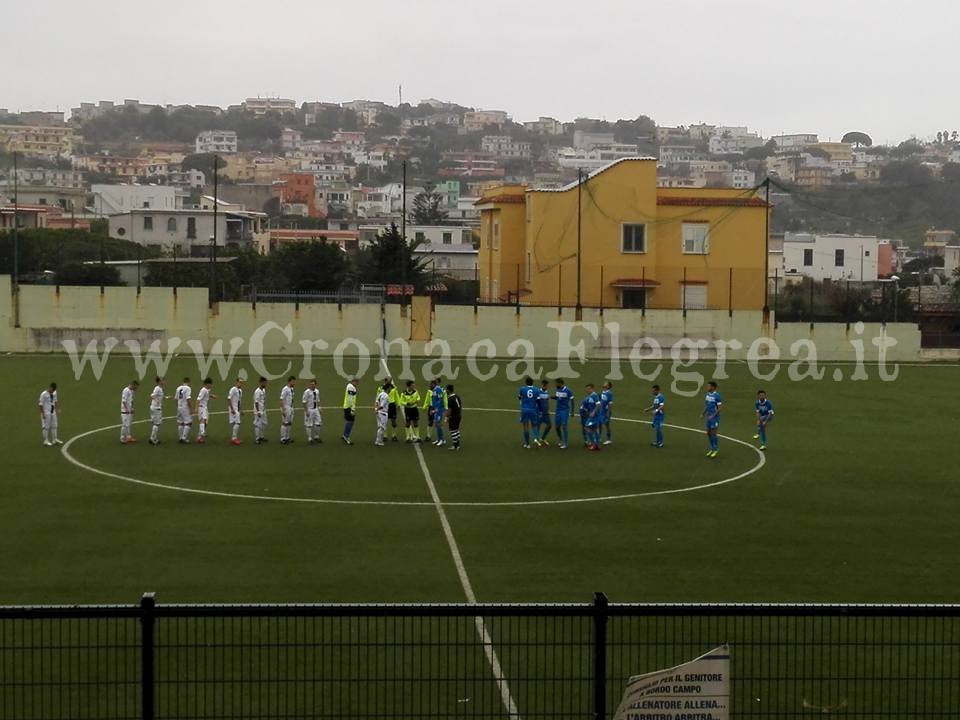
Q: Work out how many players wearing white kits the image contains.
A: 10